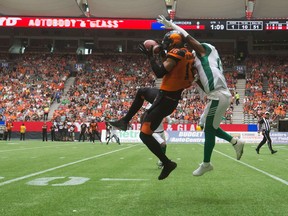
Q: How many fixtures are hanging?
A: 3